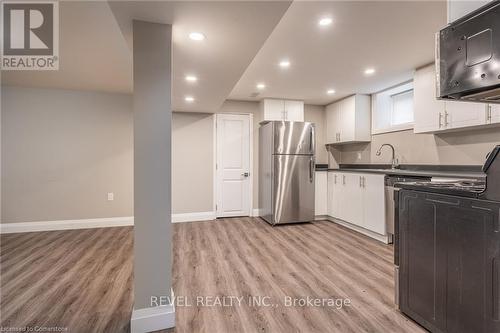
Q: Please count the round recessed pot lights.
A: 8